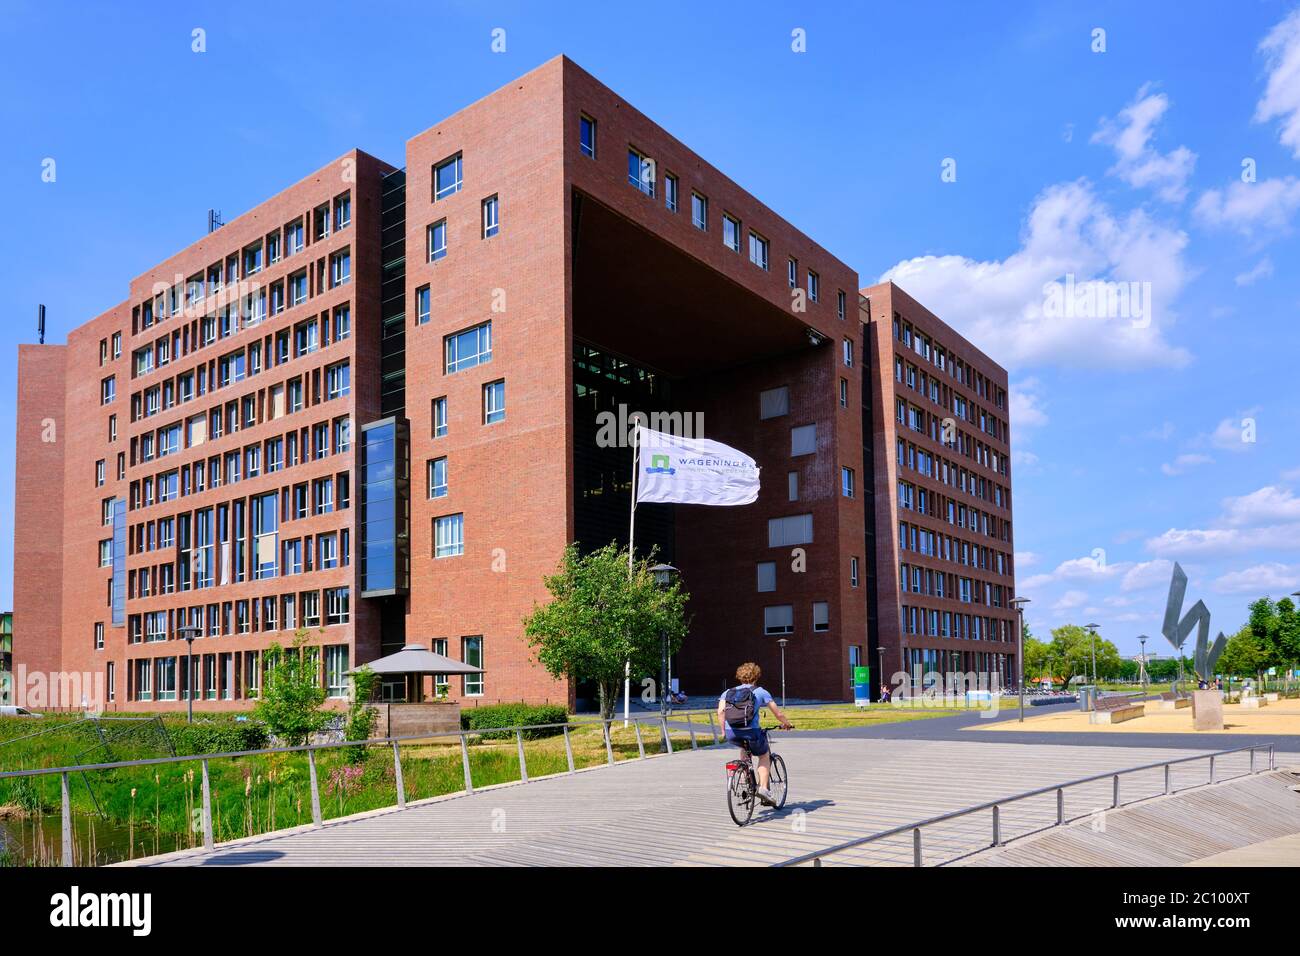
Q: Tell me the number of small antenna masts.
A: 2